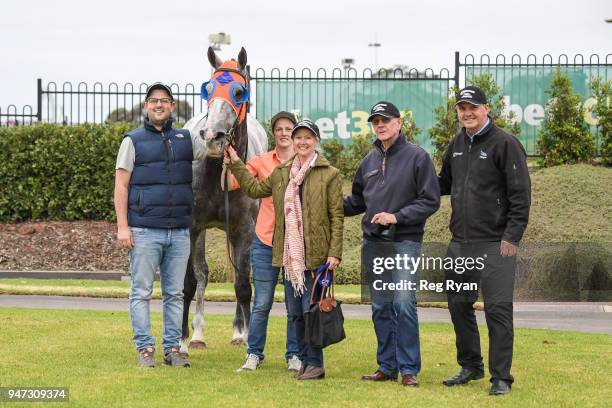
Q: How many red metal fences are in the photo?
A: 0